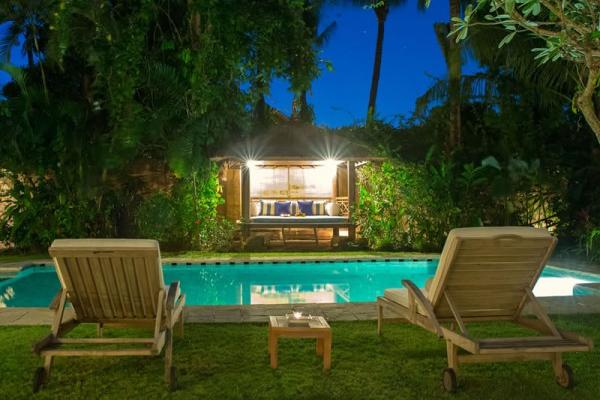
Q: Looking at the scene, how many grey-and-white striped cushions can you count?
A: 3